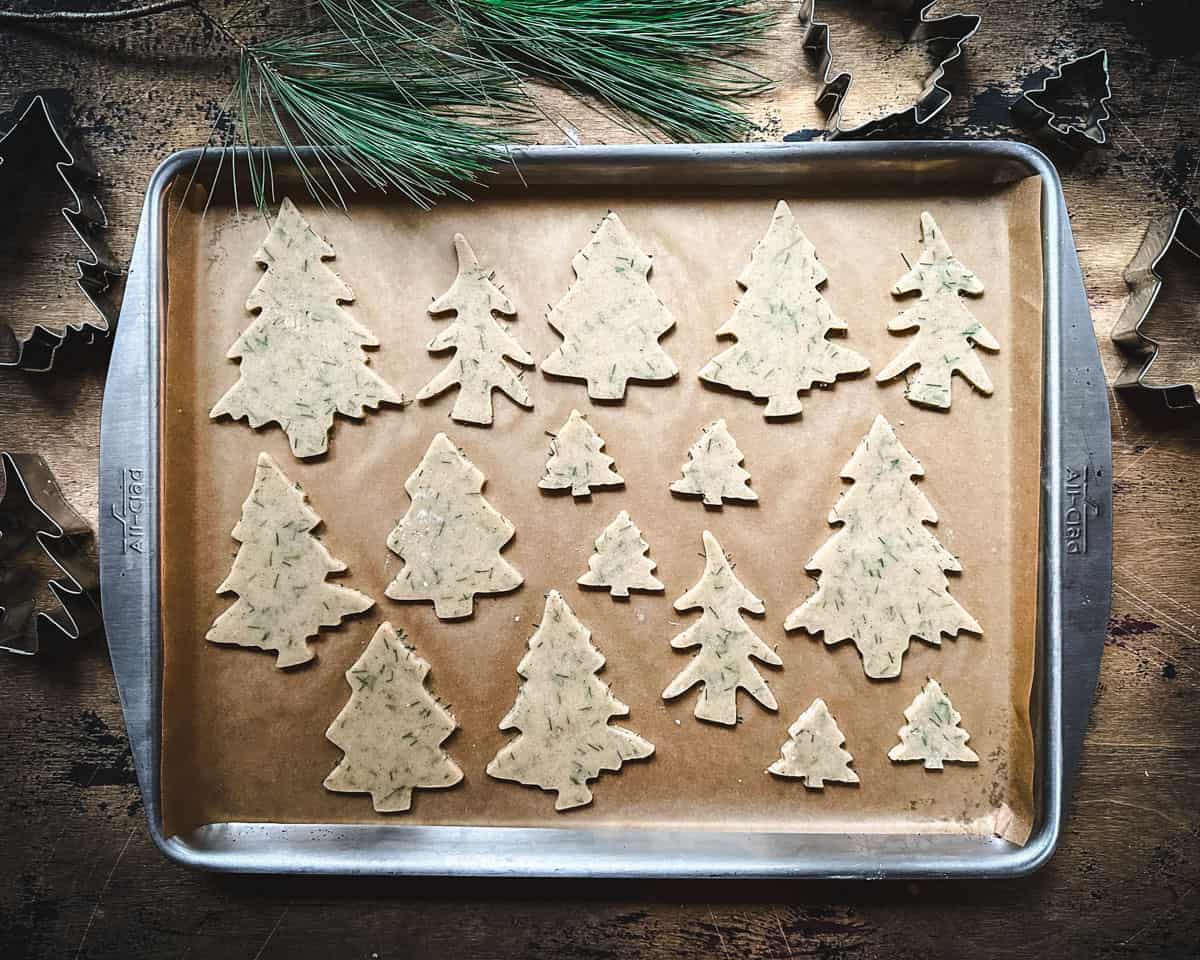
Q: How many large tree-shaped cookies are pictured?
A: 11